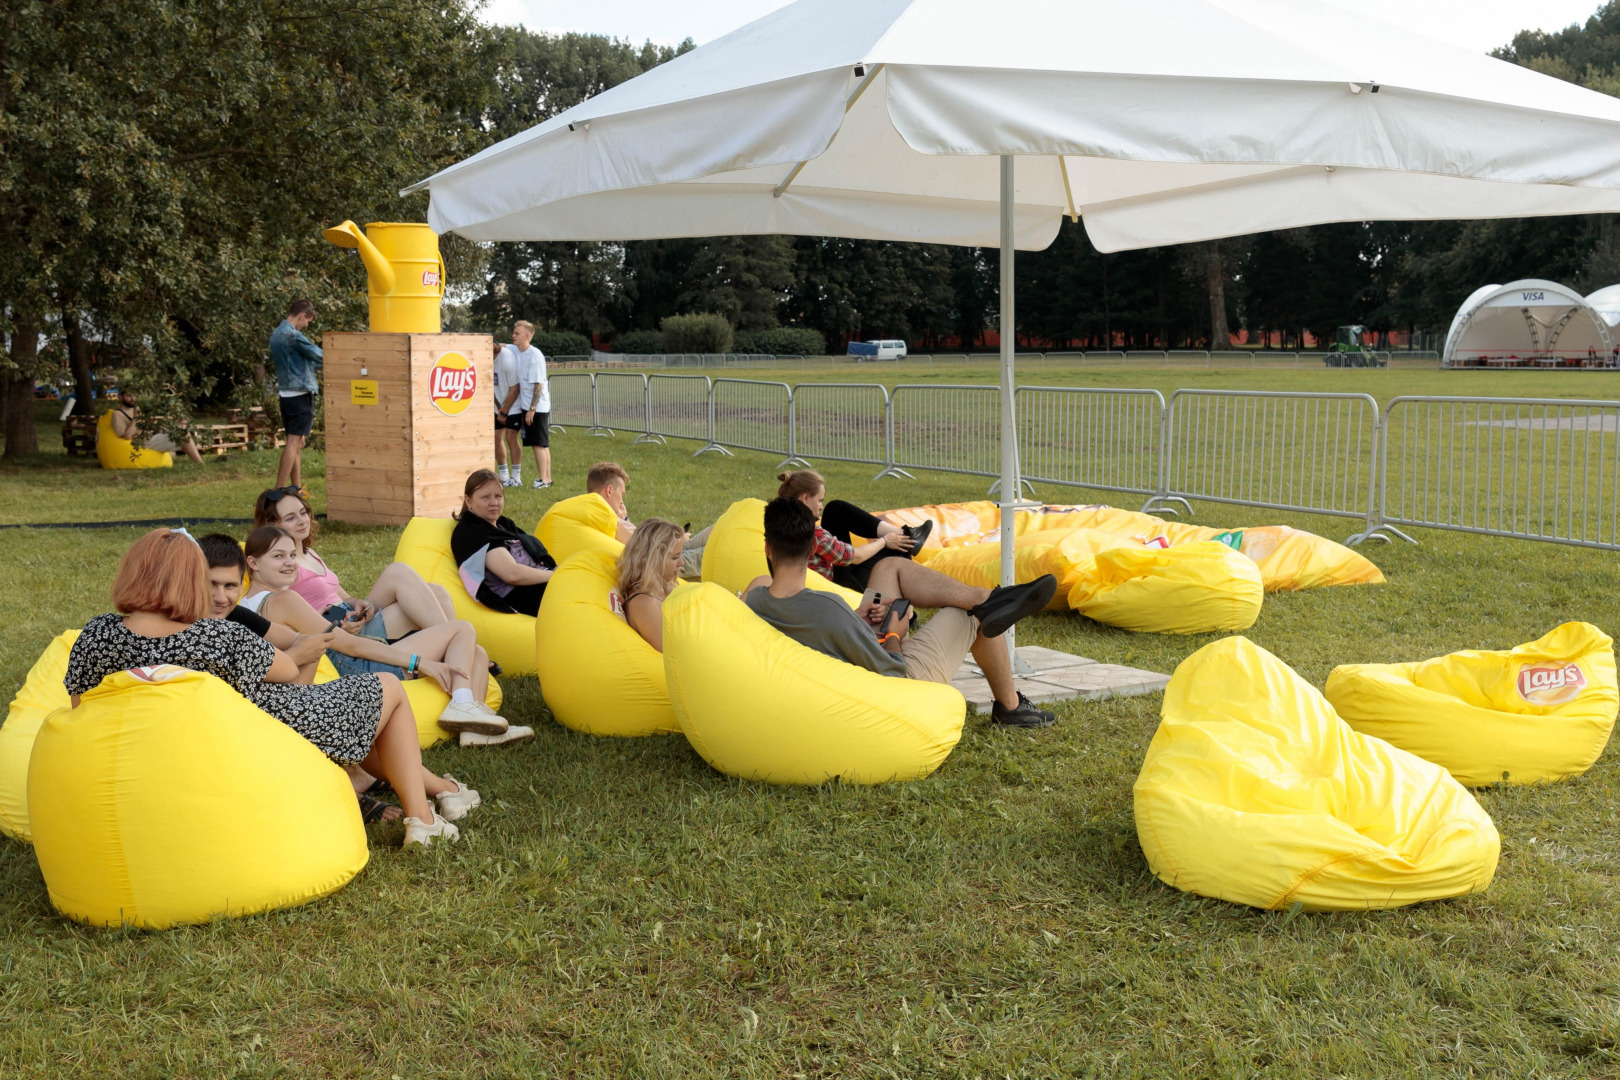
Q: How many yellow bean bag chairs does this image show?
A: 12